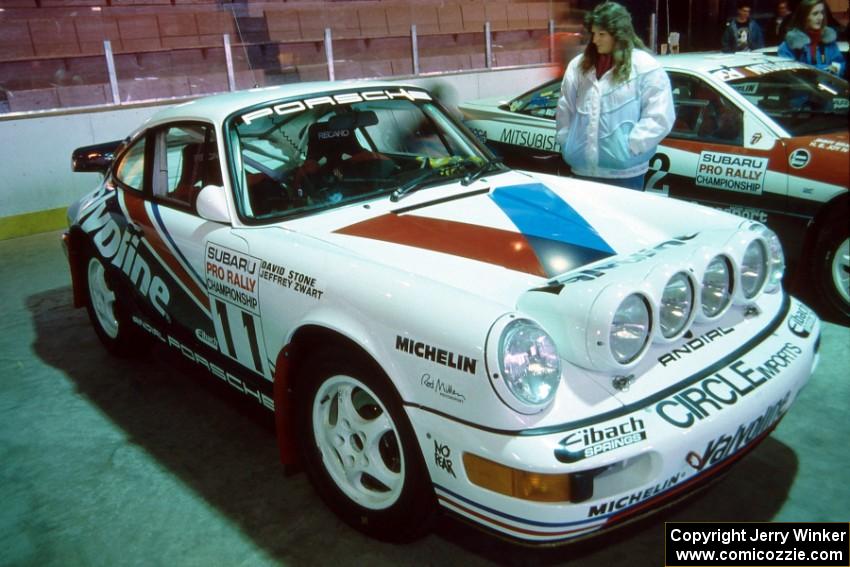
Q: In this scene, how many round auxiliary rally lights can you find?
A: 4